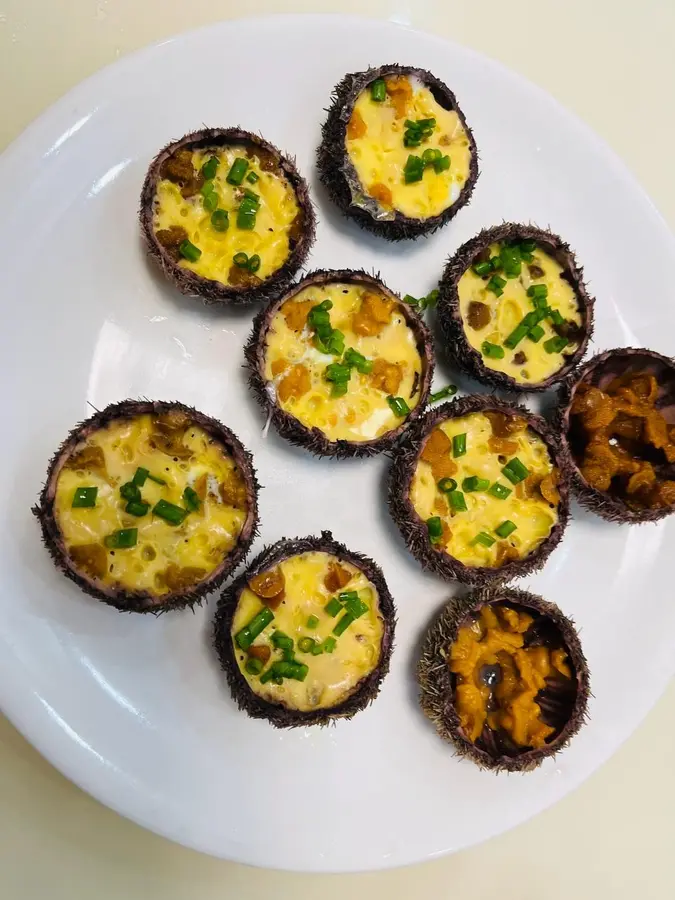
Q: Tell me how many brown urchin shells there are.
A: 9